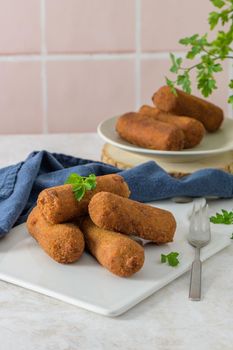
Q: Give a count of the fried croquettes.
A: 7